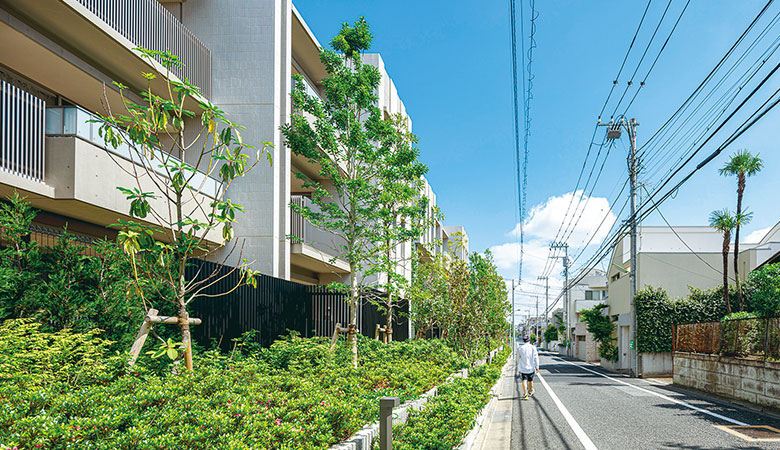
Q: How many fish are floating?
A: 0